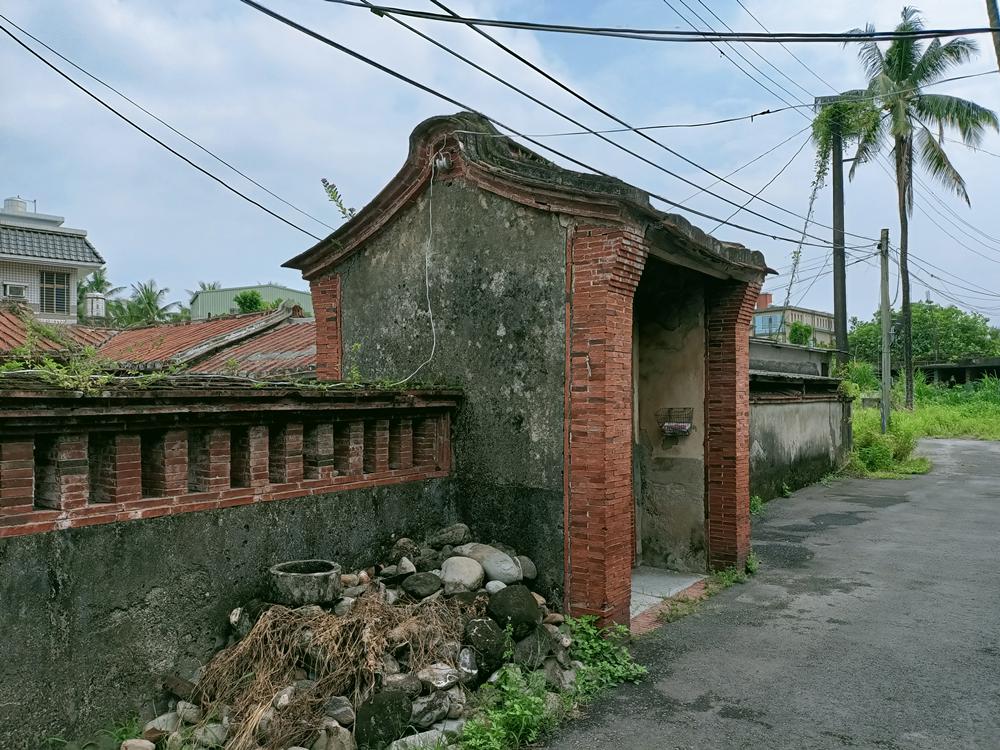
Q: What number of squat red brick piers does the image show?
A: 11